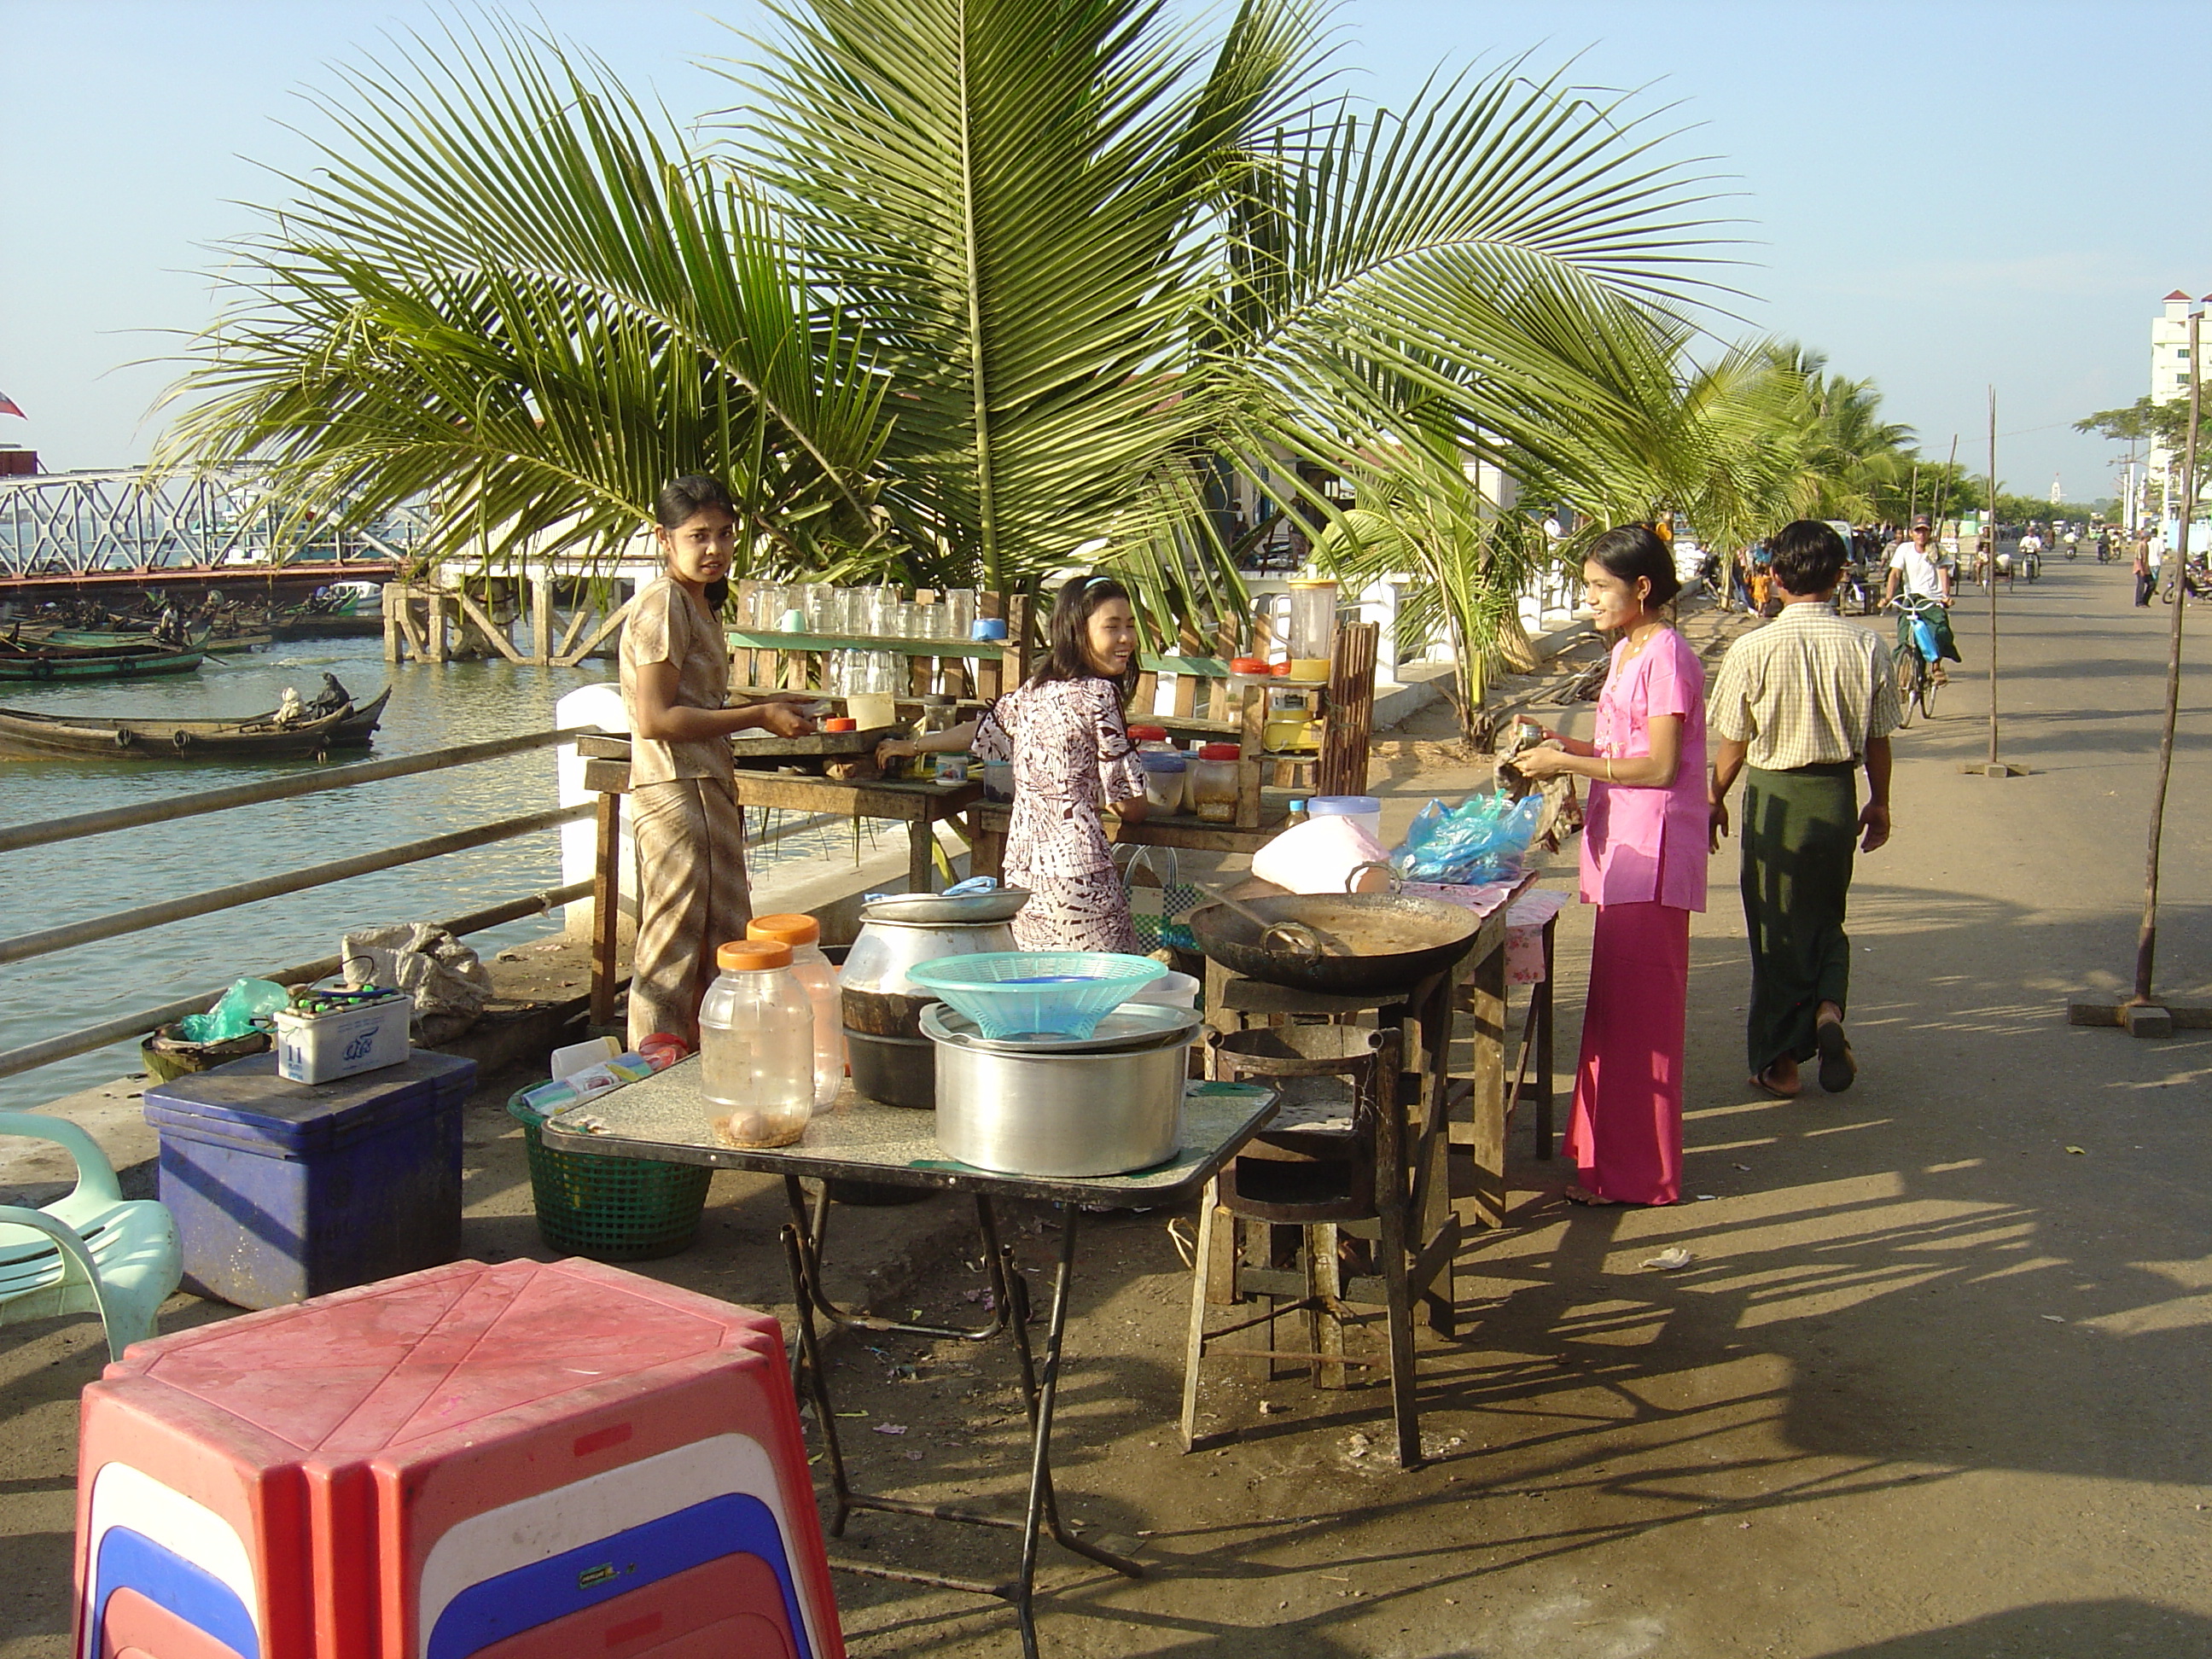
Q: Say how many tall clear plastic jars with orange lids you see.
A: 2